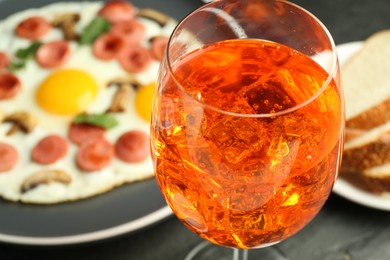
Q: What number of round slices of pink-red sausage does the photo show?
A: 14